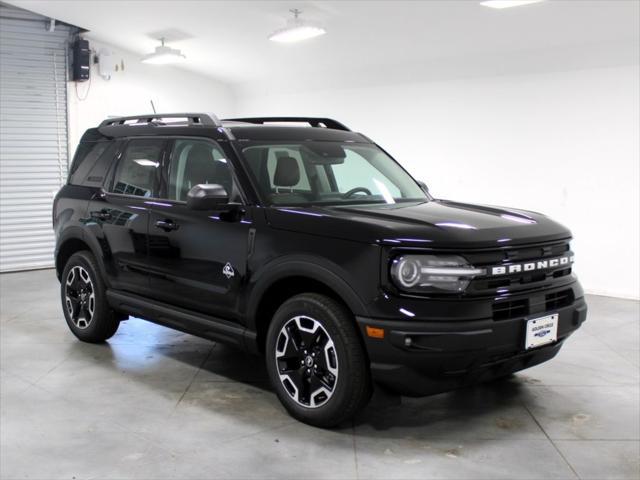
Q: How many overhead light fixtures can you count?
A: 3